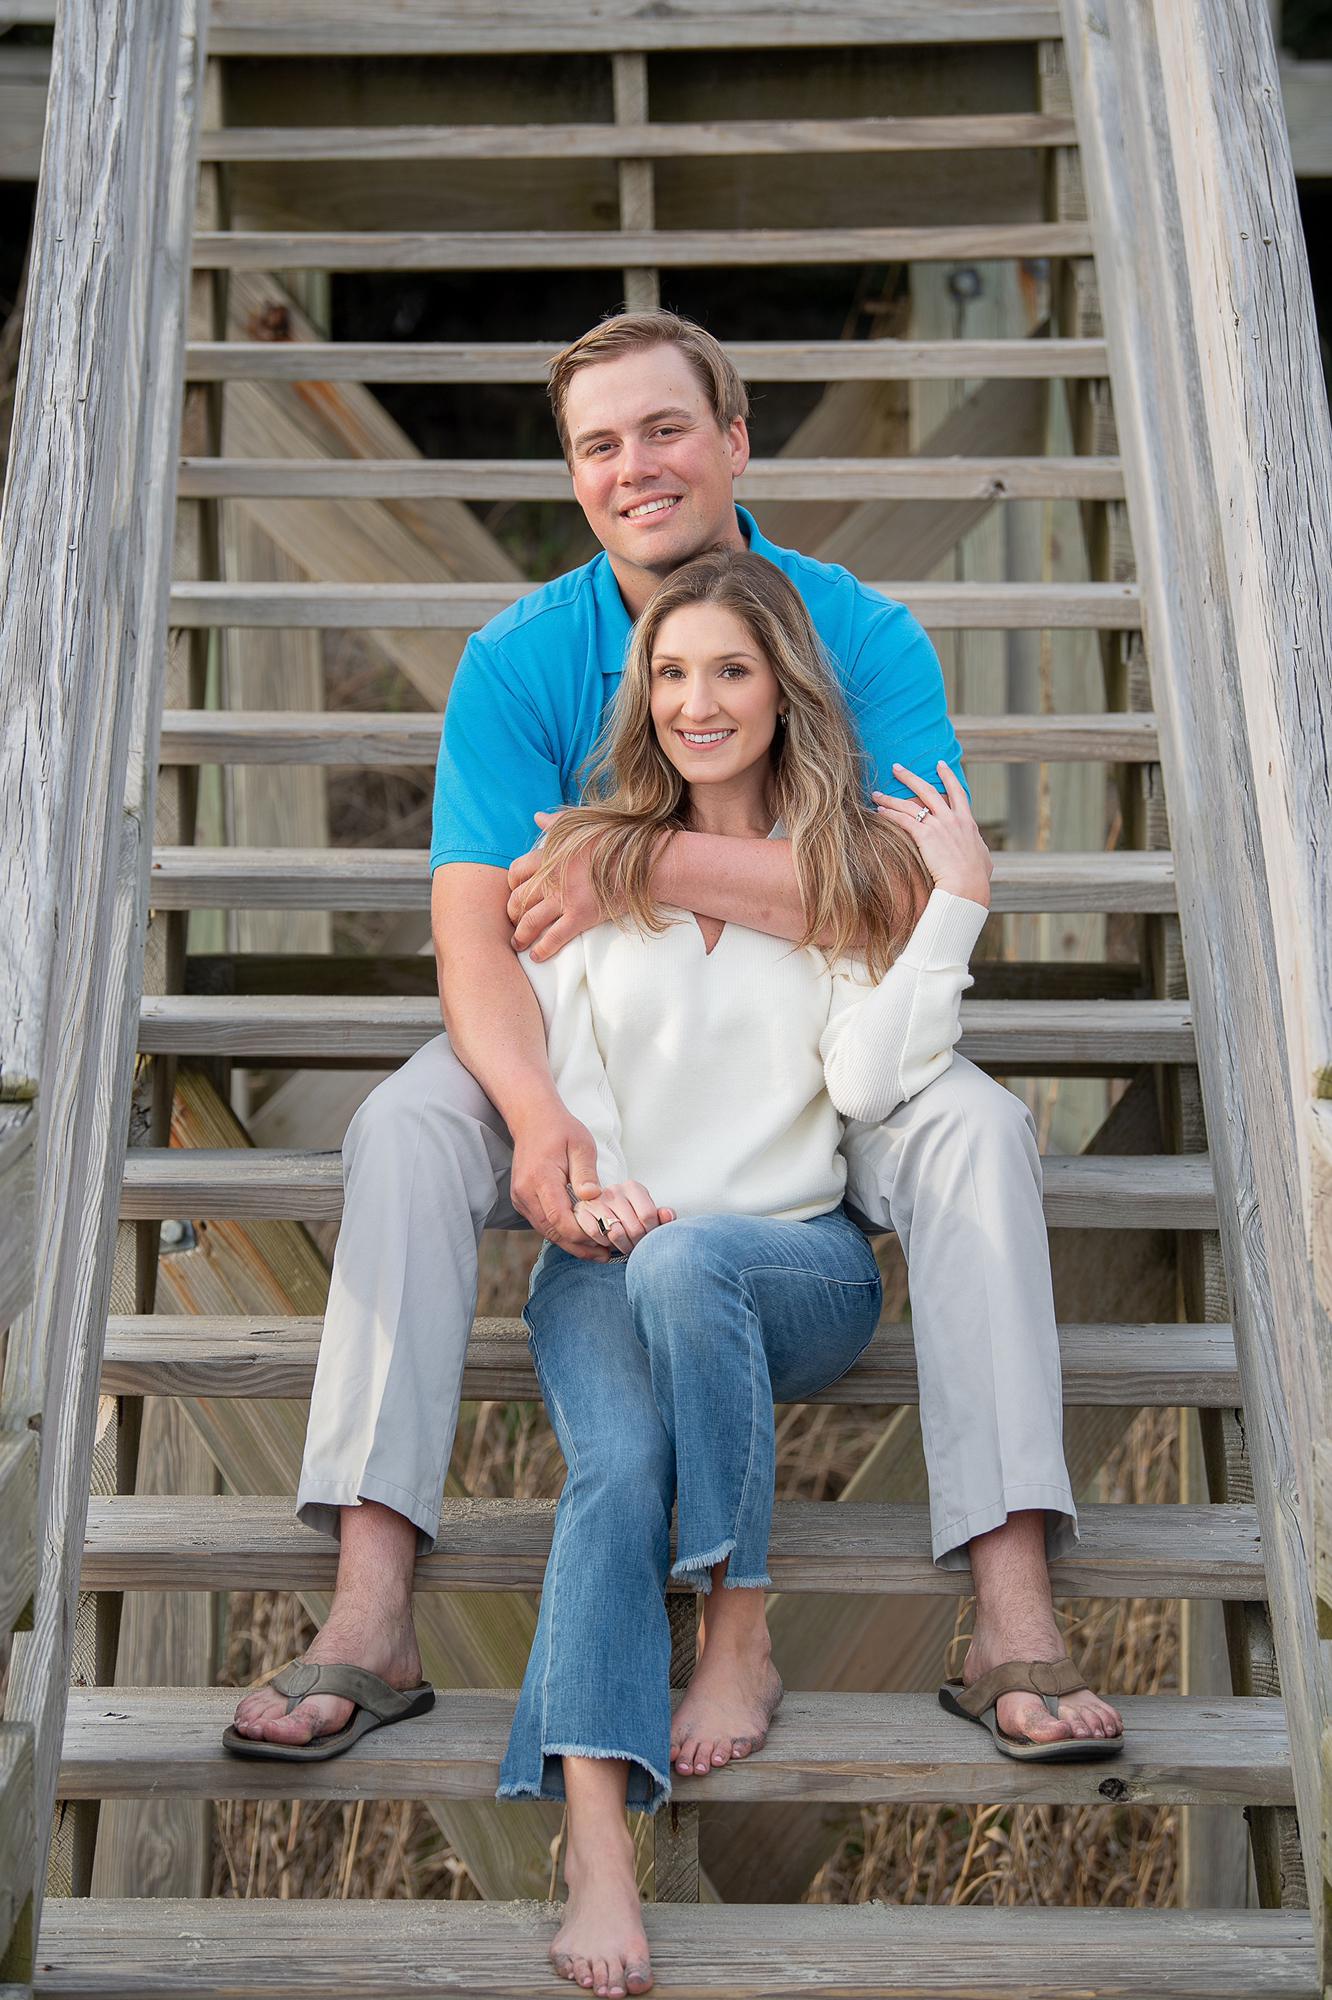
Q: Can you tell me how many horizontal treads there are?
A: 14